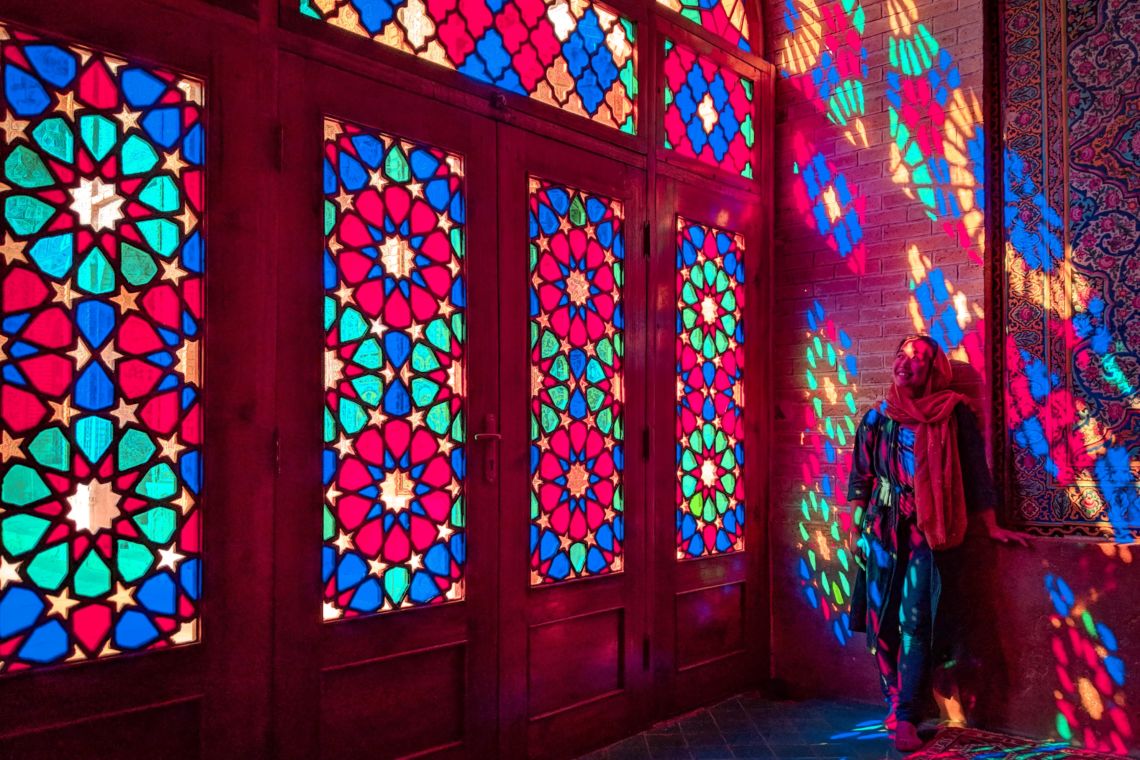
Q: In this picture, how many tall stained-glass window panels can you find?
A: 4